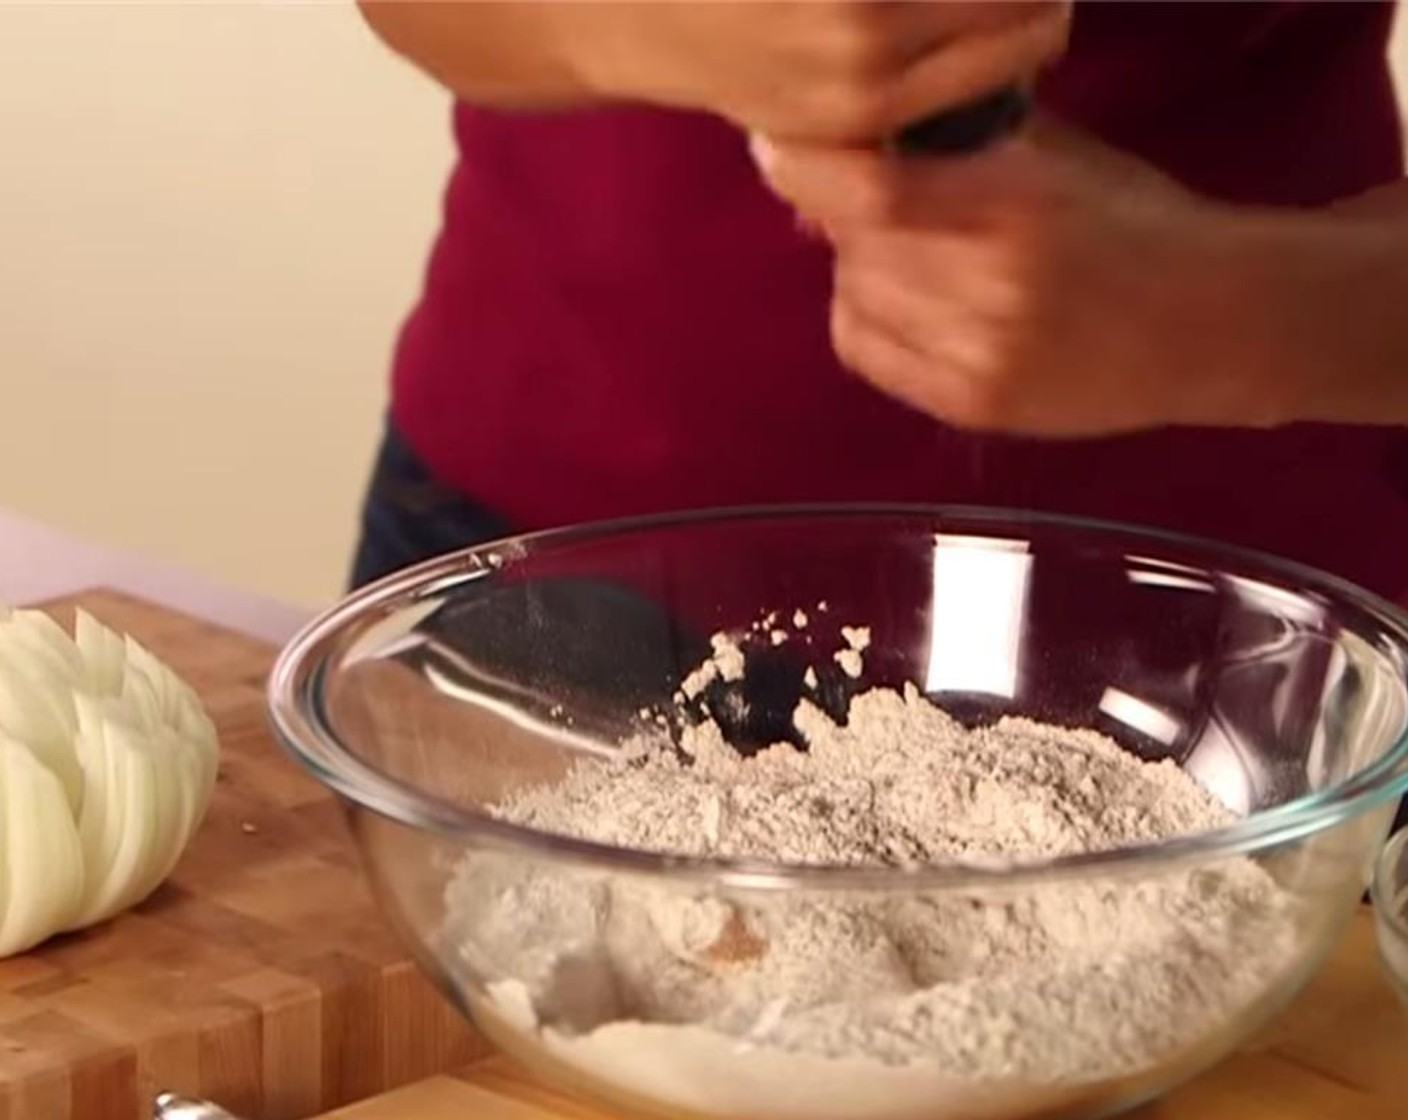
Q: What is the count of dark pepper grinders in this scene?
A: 1